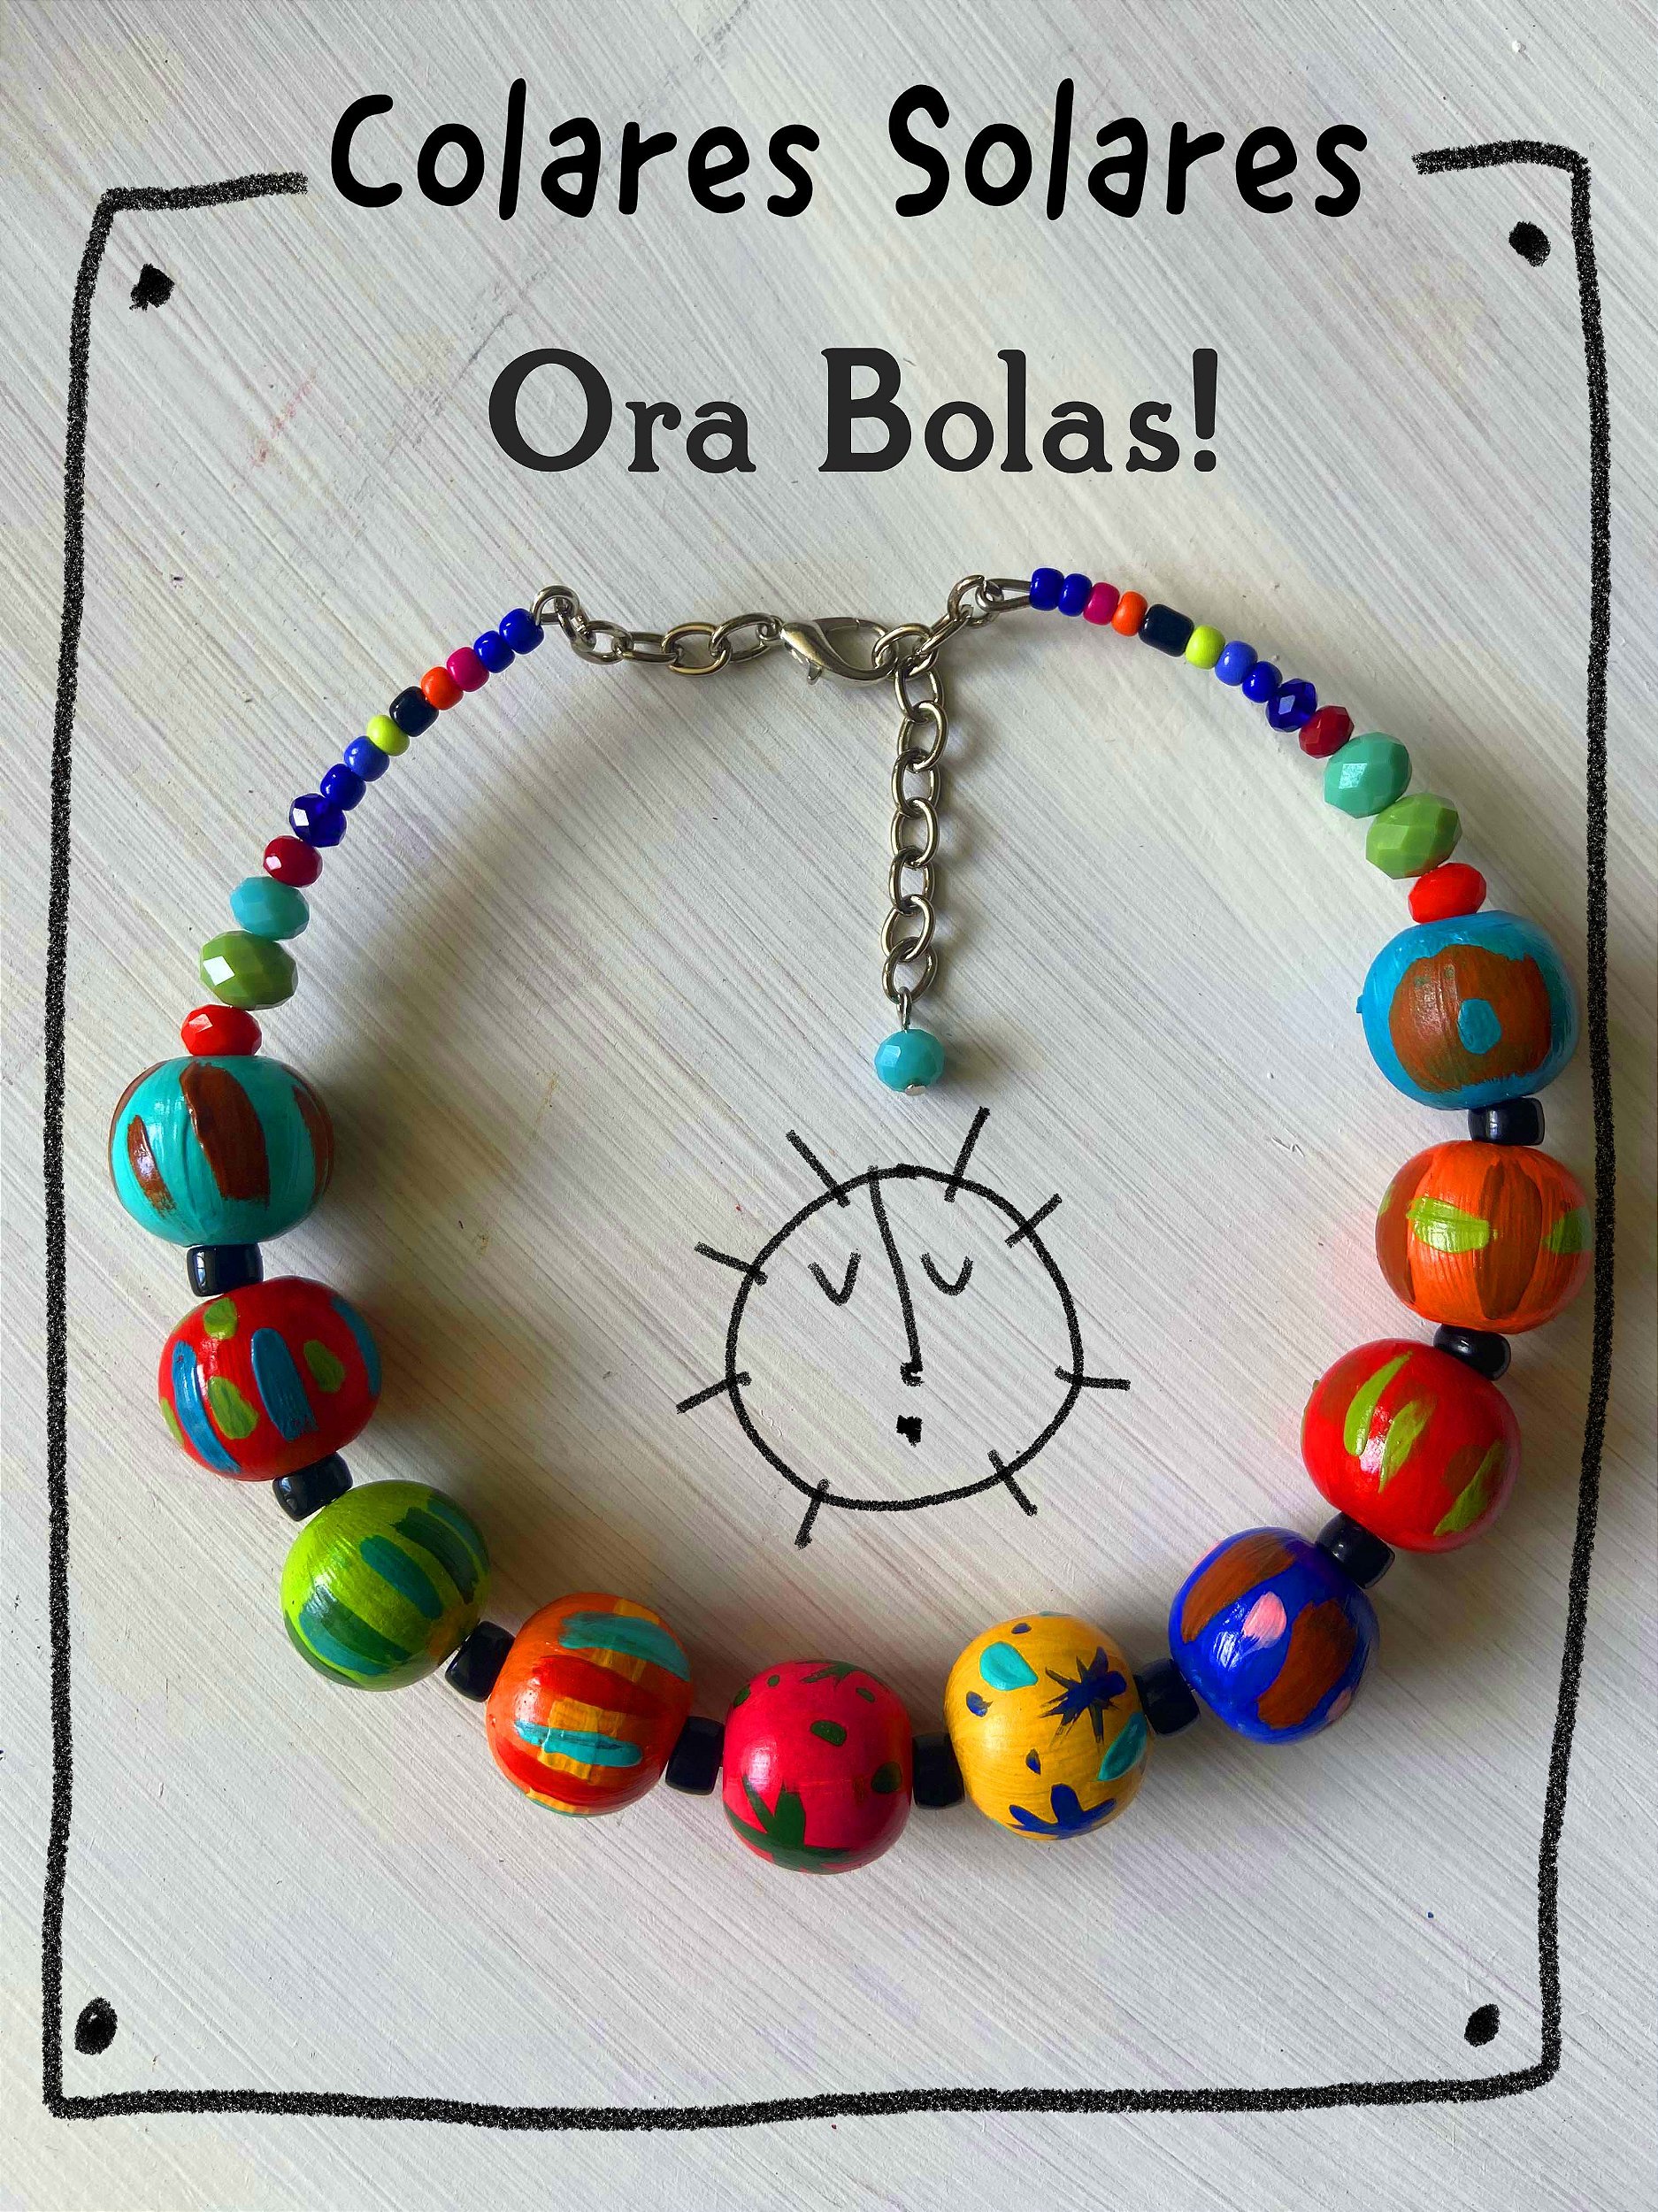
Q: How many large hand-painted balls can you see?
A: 10